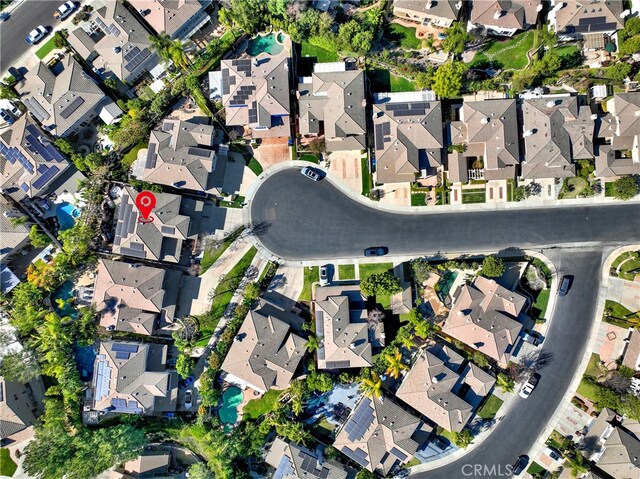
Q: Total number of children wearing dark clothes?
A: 0